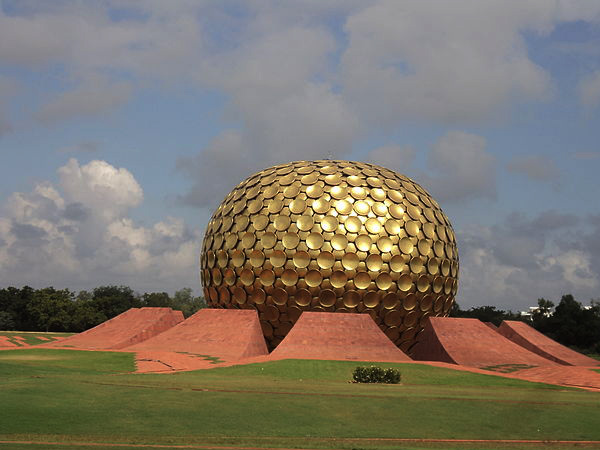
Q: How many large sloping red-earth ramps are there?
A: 5